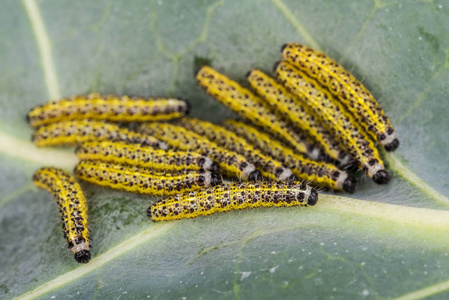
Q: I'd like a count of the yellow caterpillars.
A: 13